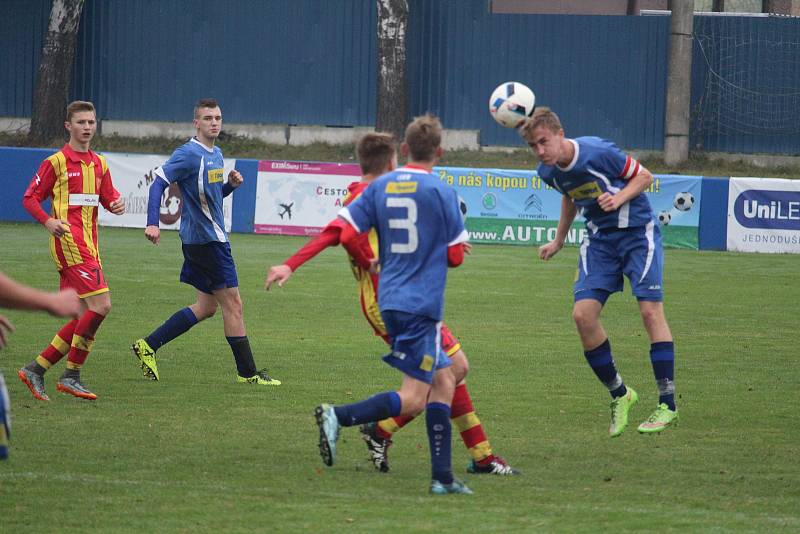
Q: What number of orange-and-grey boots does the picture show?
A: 2